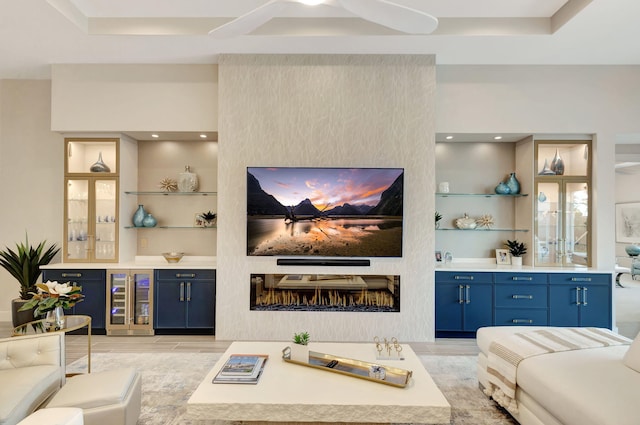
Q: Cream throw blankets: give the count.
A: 1